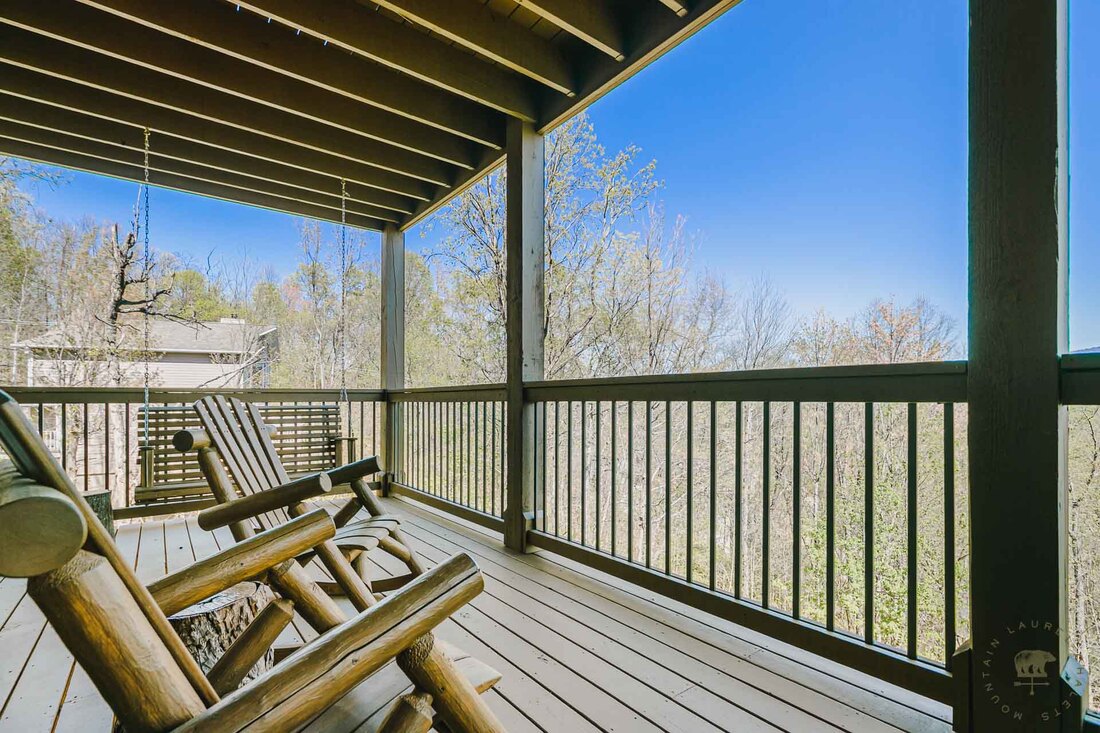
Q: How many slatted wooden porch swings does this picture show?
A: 1